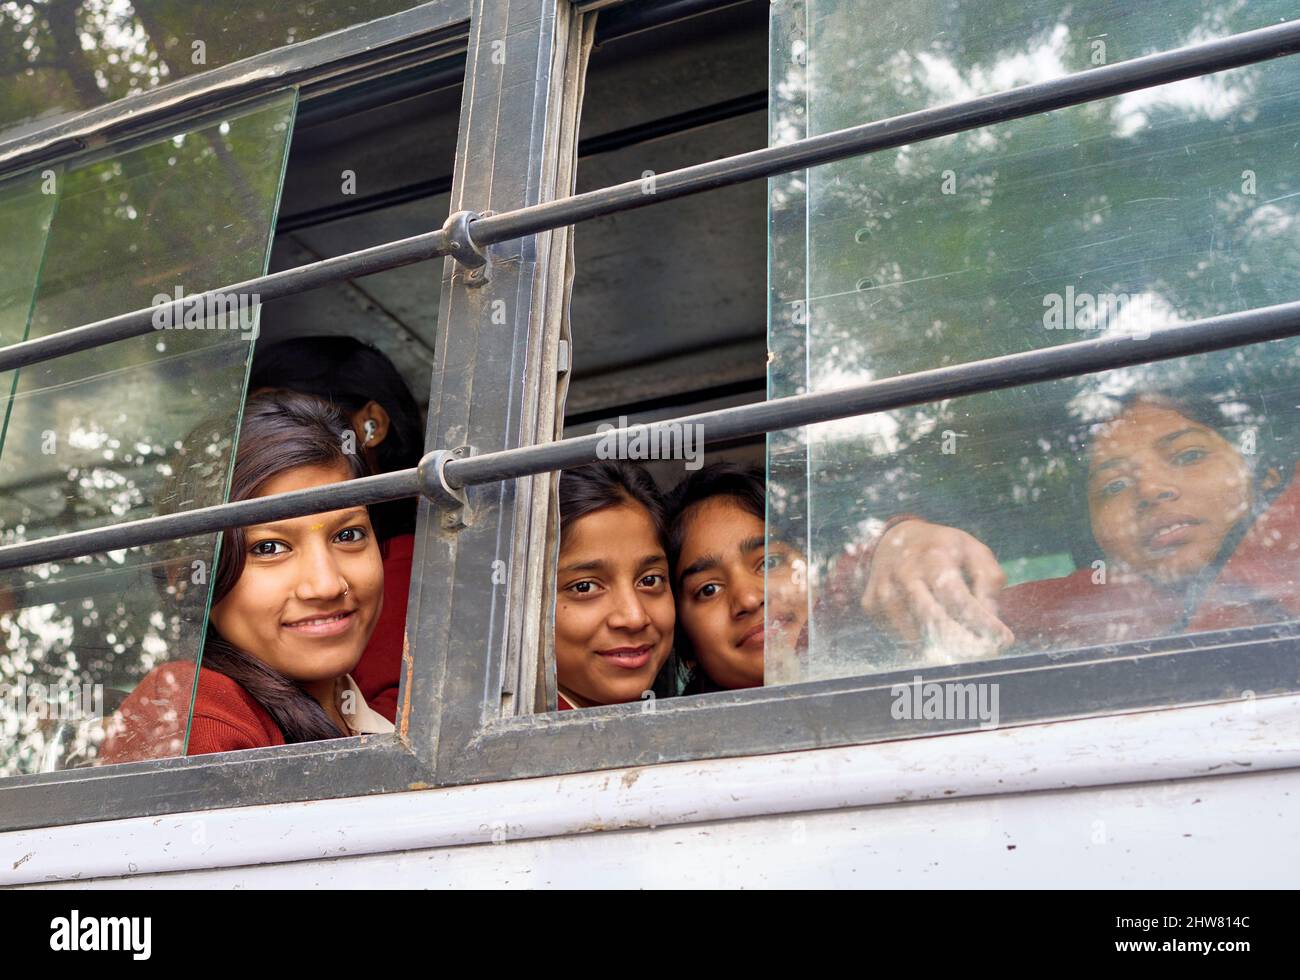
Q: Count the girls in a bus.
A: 5